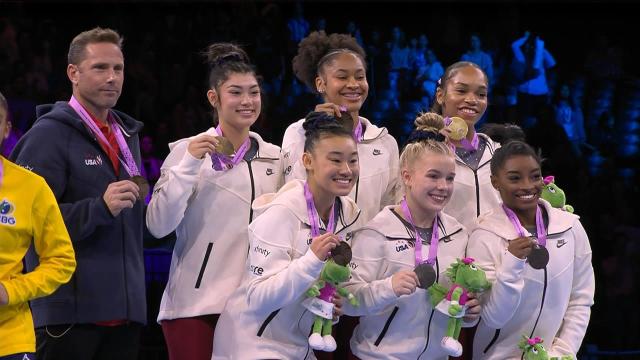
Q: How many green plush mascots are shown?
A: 4